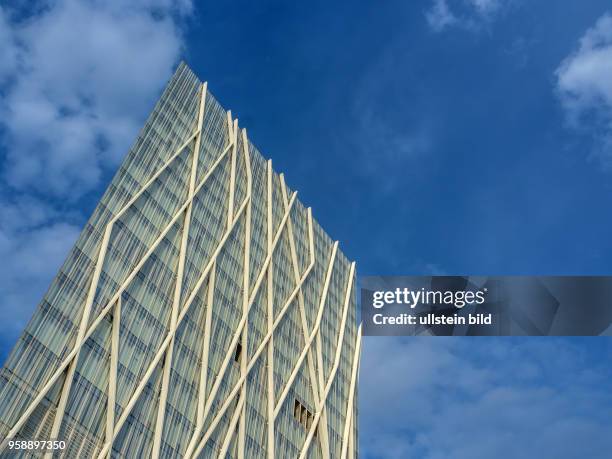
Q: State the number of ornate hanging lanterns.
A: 0